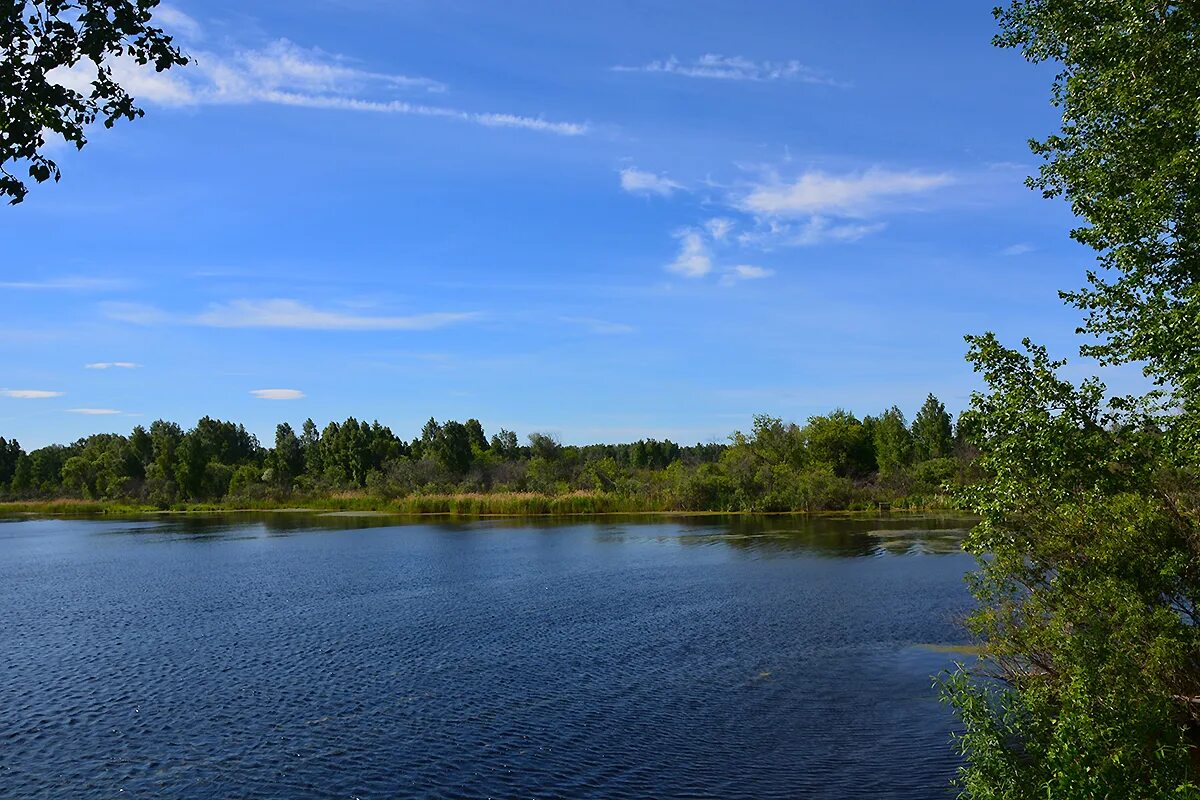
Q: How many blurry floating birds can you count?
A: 0